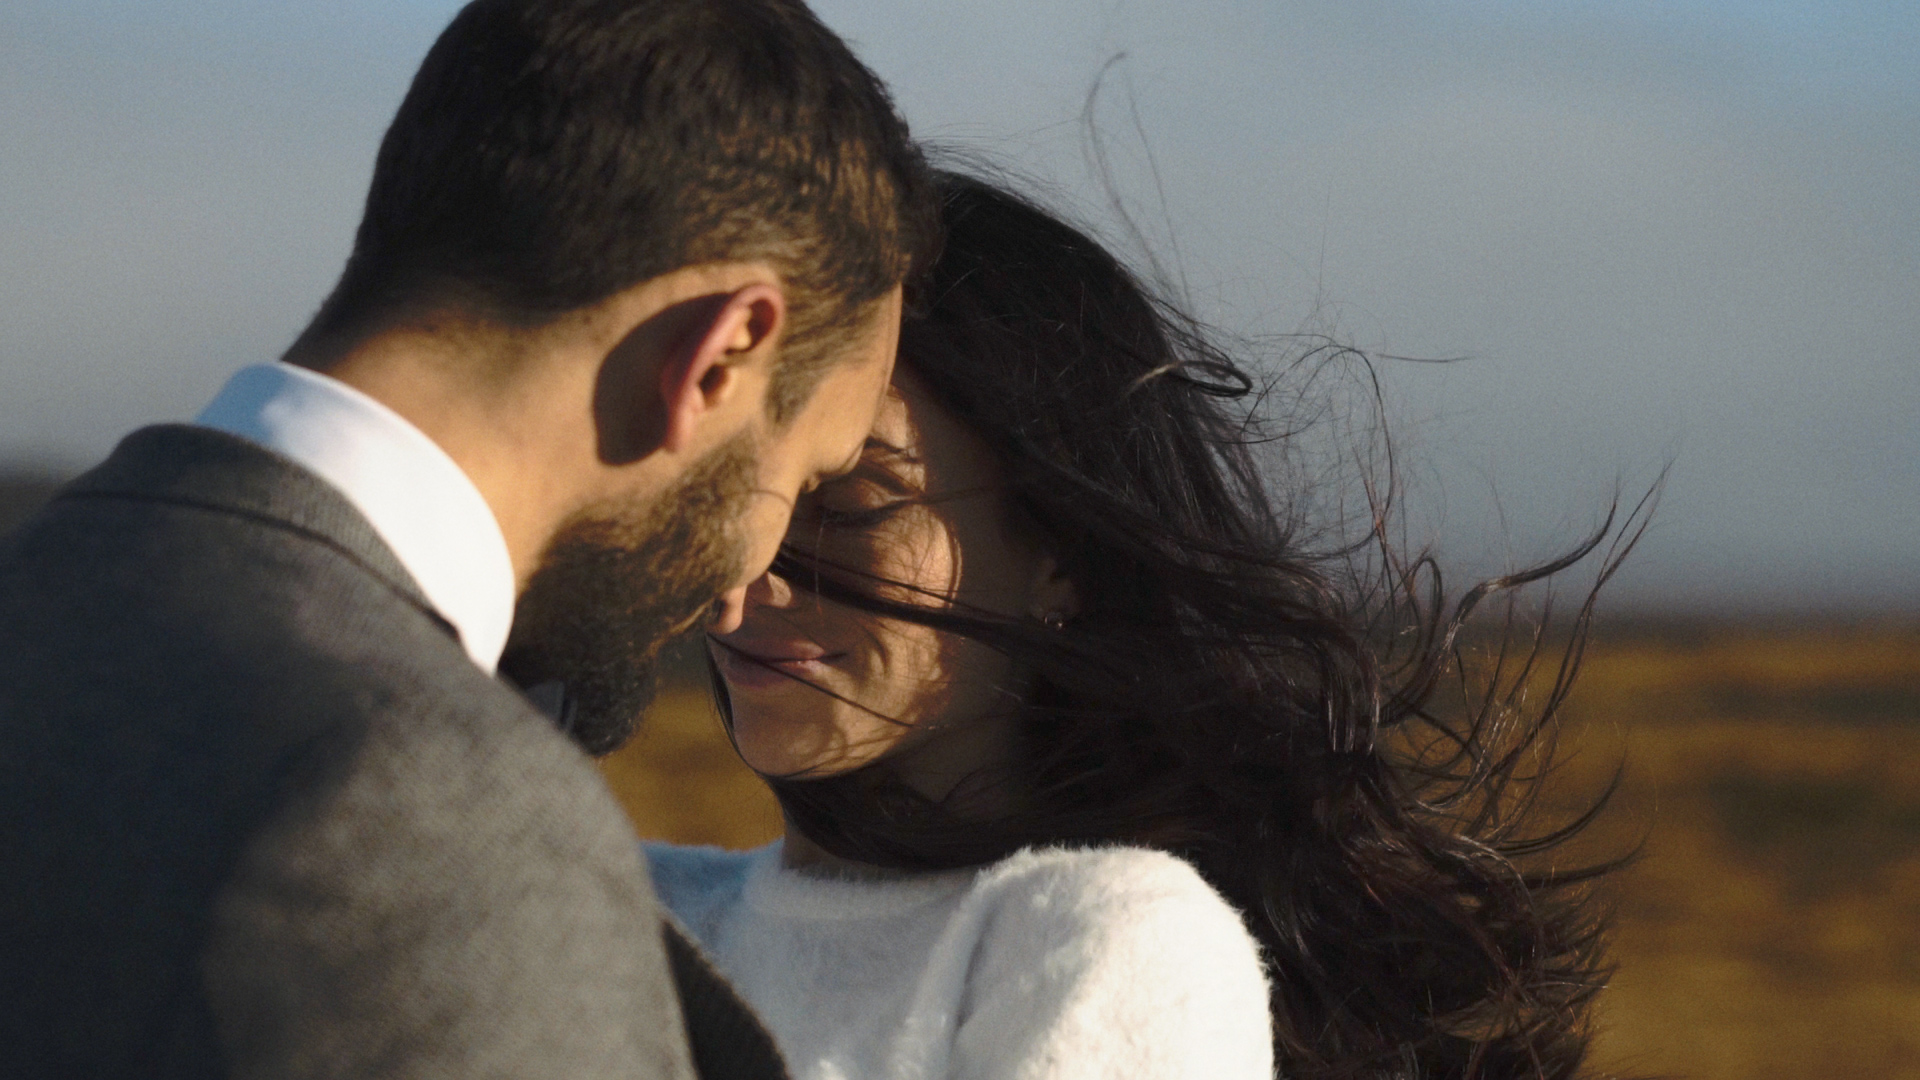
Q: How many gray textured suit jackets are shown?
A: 1